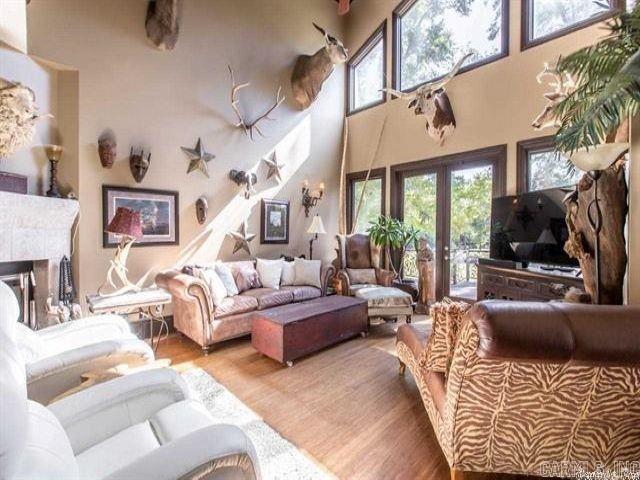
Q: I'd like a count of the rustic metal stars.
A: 3